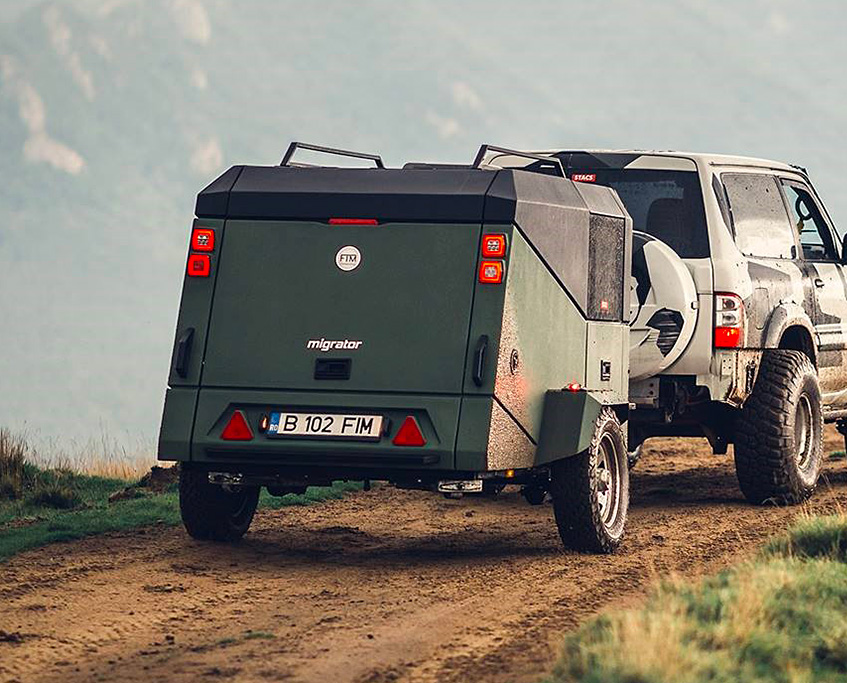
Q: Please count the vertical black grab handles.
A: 2